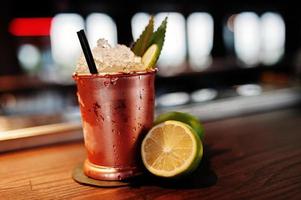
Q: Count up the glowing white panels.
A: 7